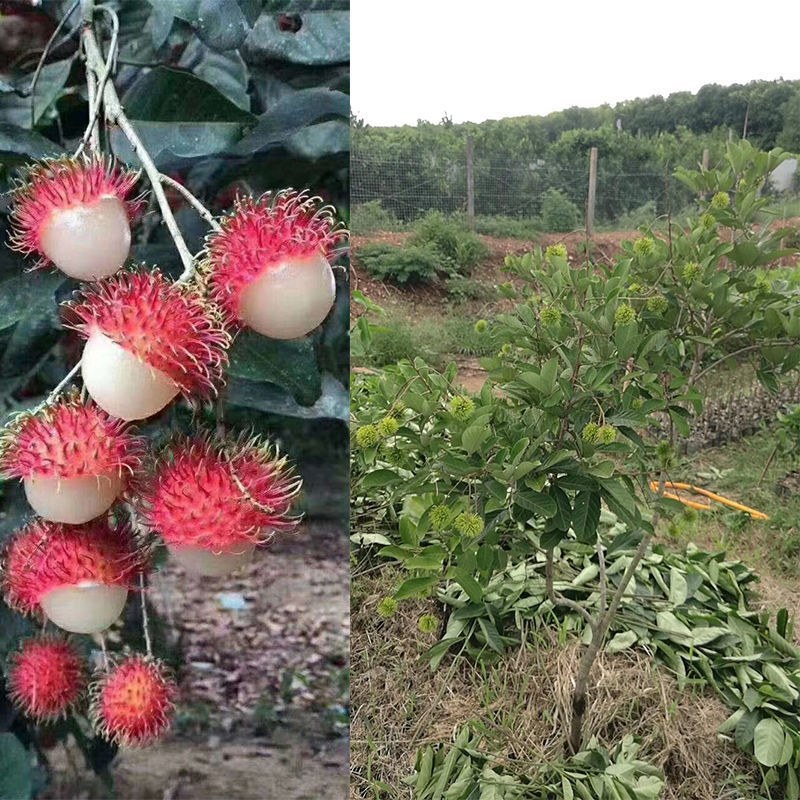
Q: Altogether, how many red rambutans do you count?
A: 8